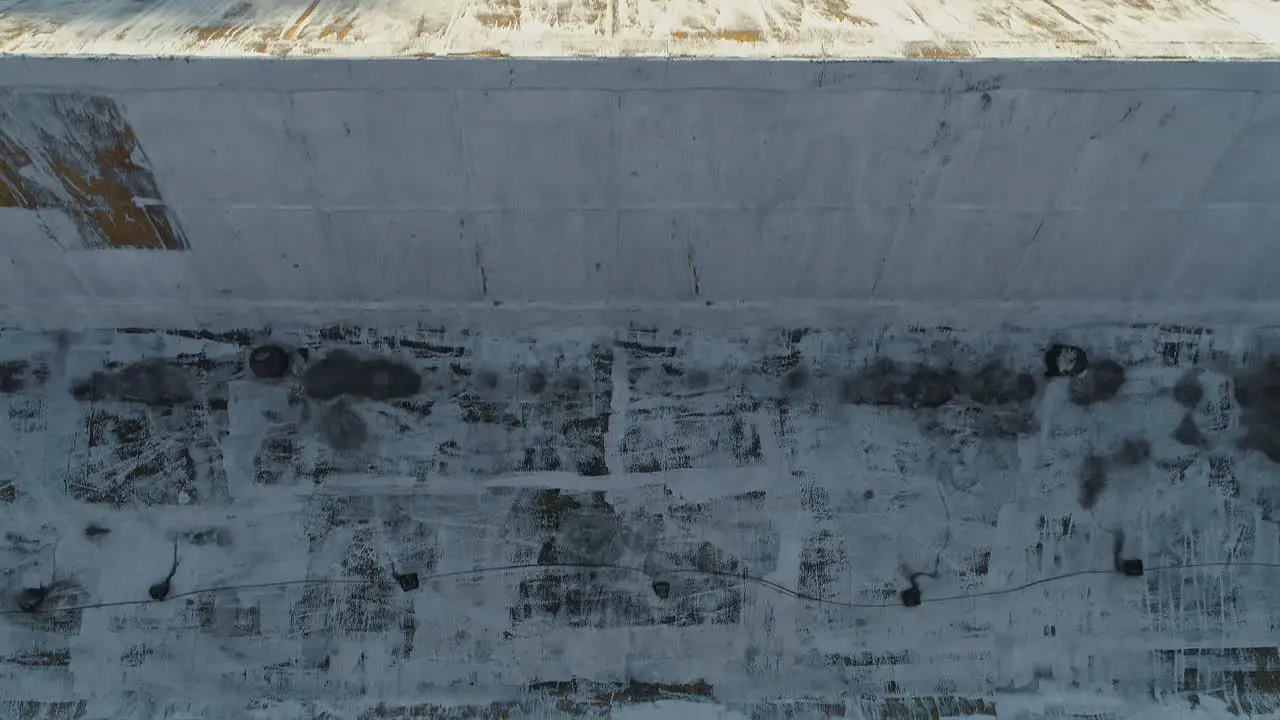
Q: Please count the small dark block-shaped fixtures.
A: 6